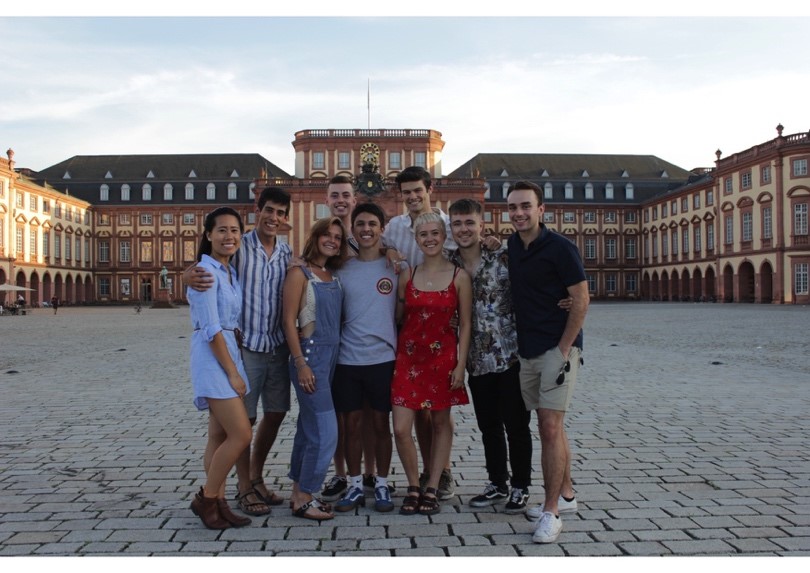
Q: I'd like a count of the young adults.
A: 9